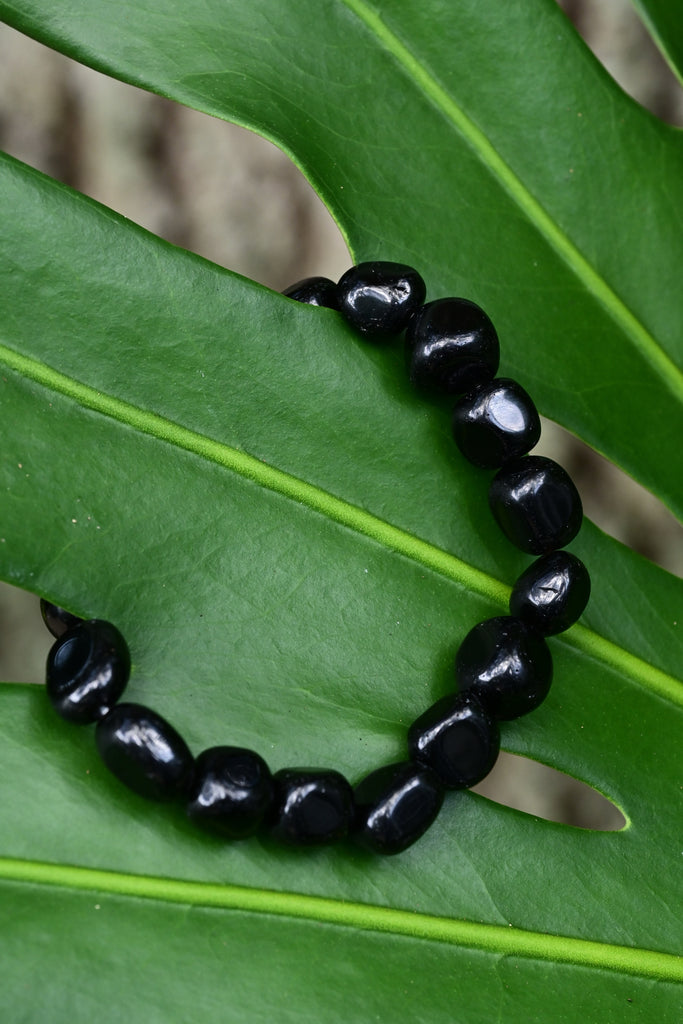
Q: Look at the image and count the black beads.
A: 14